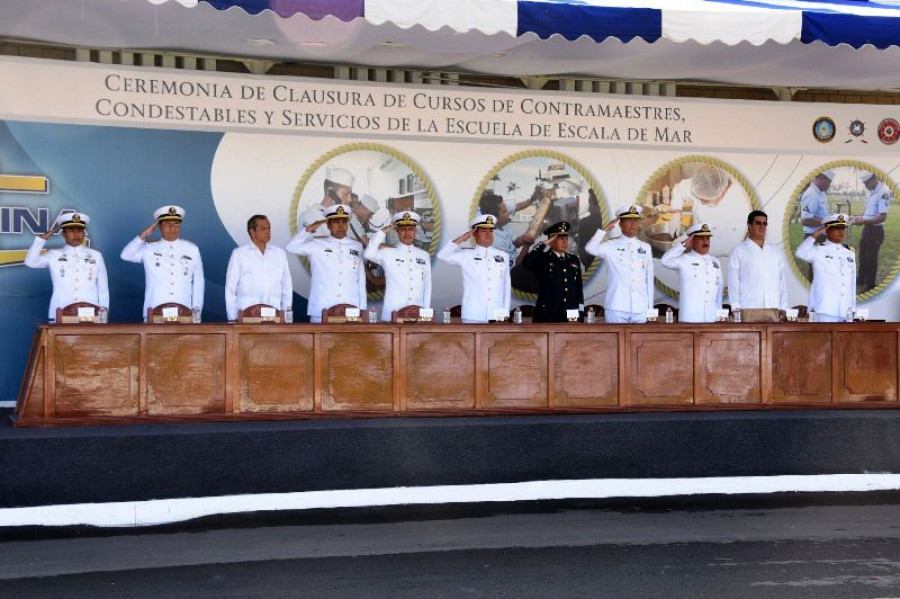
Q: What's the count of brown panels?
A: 11